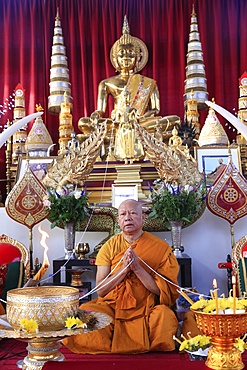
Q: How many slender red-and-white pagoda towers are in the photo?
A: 2